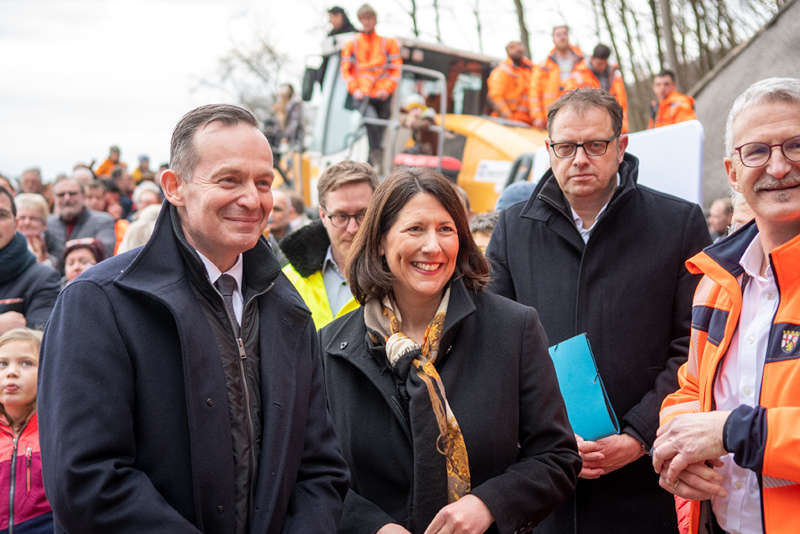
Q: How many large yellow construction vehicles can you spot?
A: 1